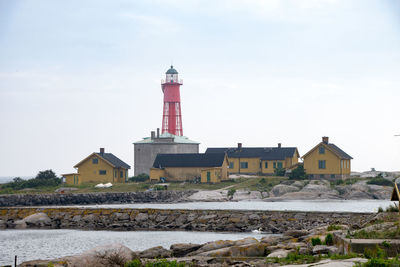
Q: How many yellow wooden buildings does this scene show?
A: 4